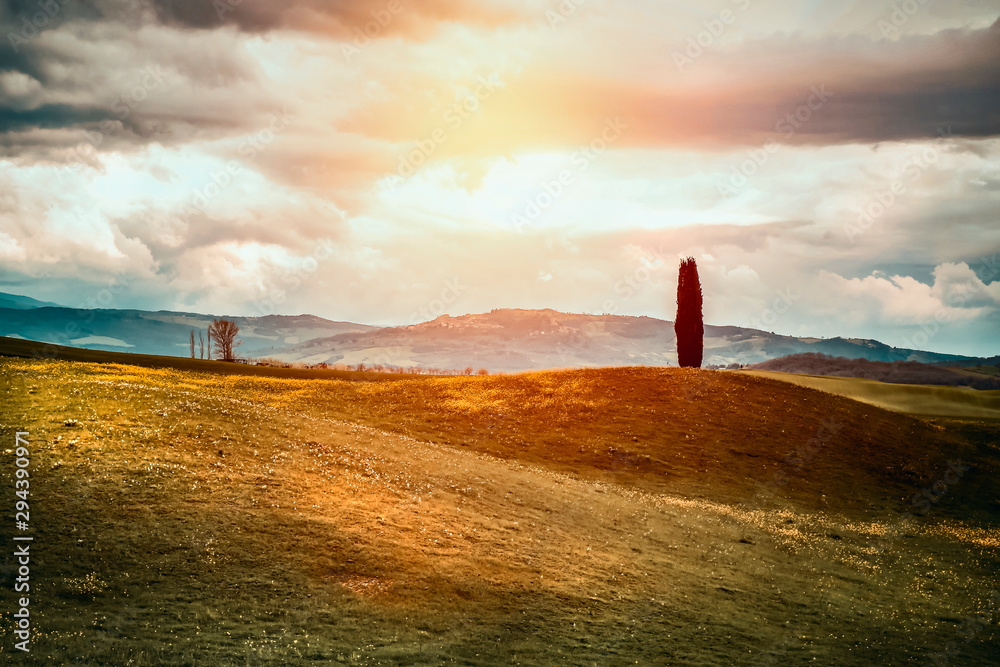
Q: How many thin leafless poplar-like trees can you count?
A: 3